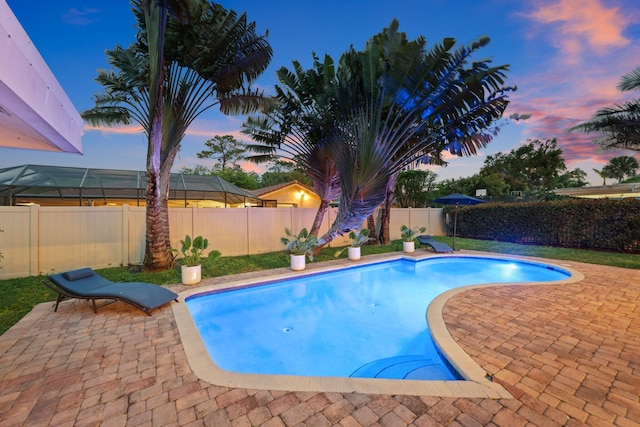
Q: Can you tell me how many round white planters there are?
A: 4